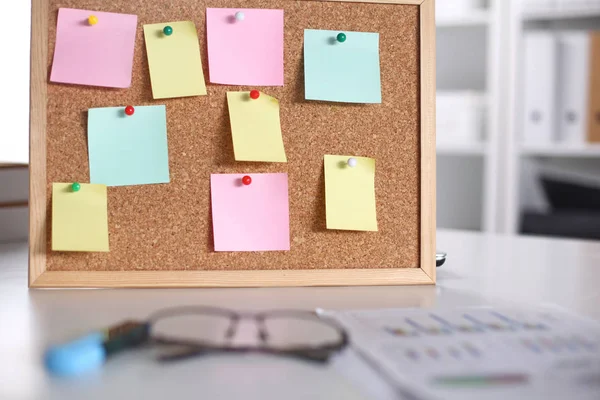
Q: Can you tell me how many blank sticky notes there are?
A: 9